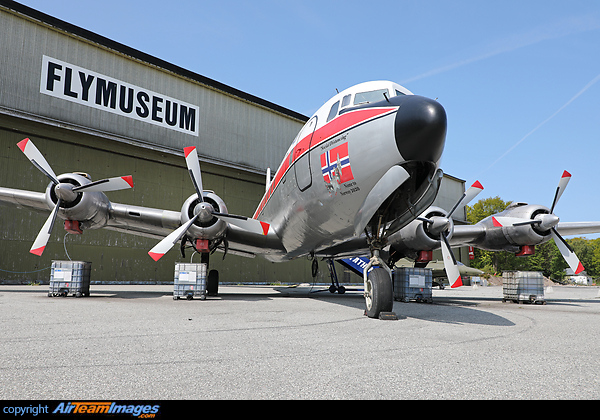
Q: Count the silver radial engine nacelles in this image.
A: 4